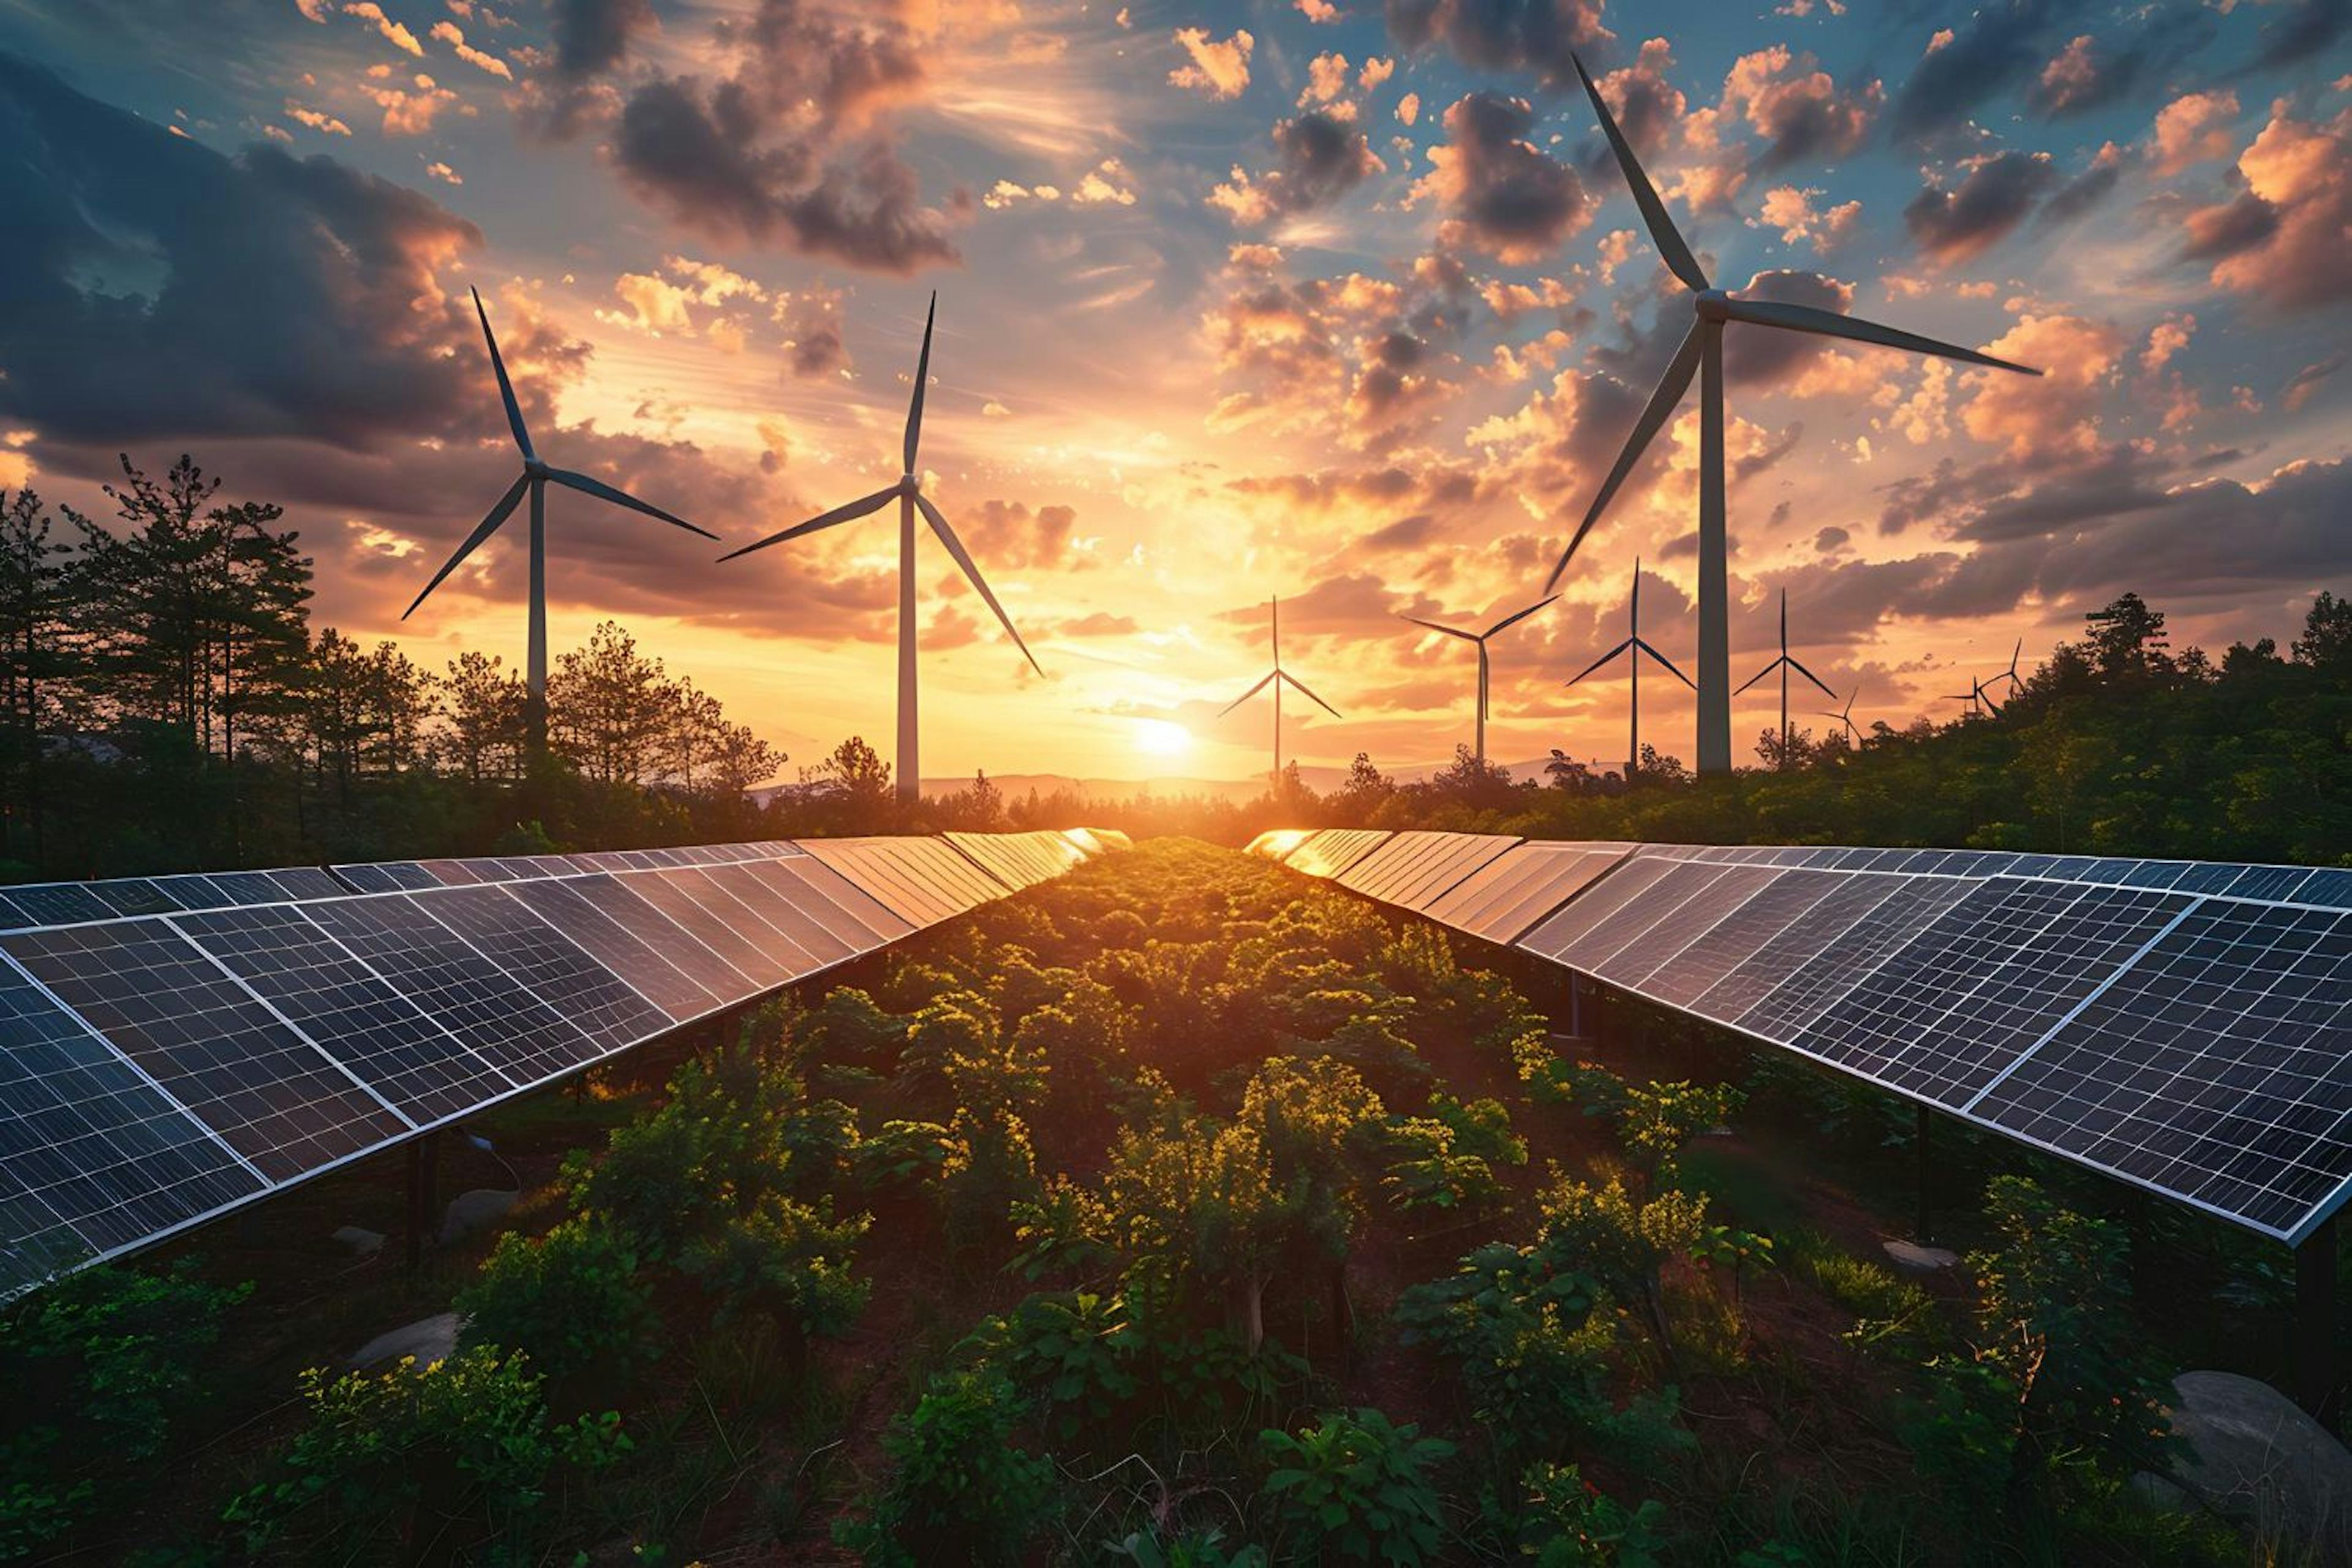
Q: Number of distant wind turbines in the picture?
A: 7